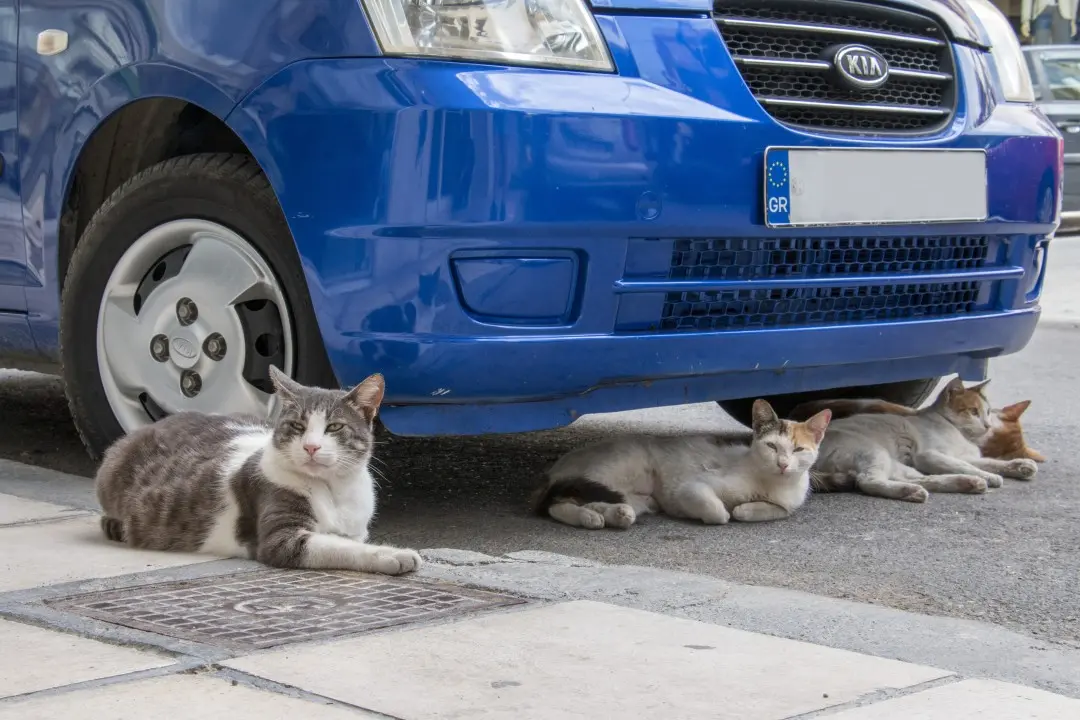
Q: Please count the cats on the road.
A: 3